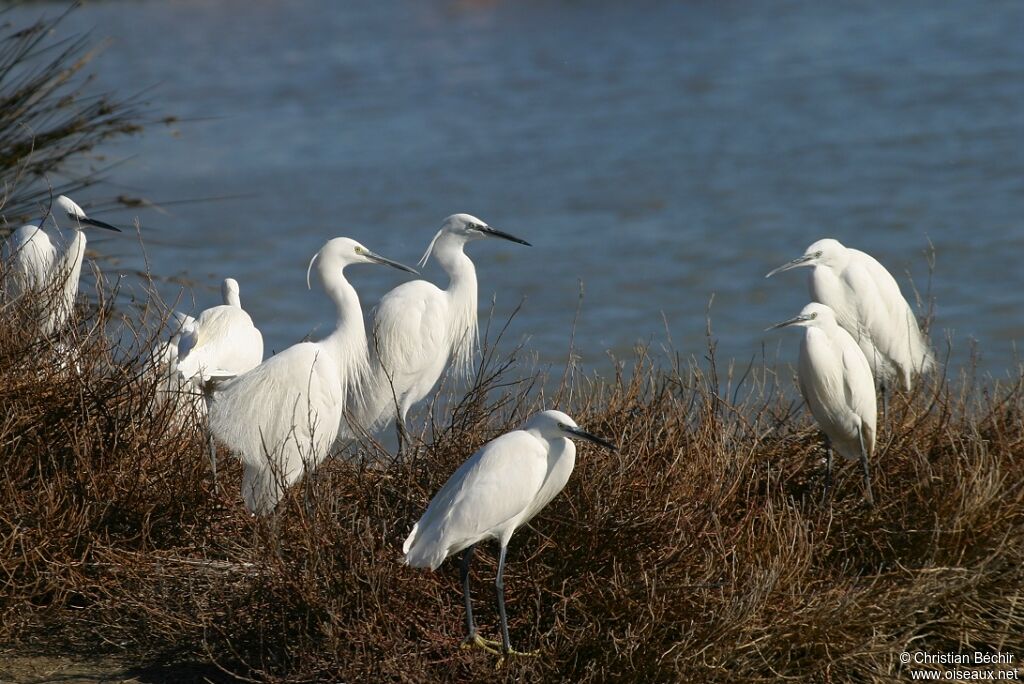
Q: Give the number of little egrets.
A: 8